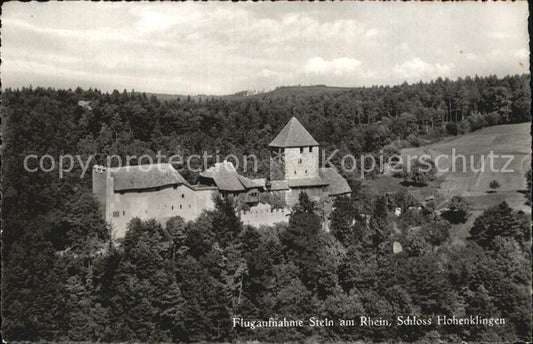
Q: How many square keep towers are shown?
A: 1